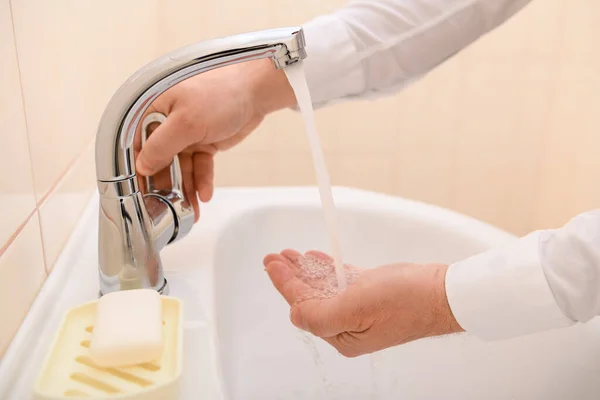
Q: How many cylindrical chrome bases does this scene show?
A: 1